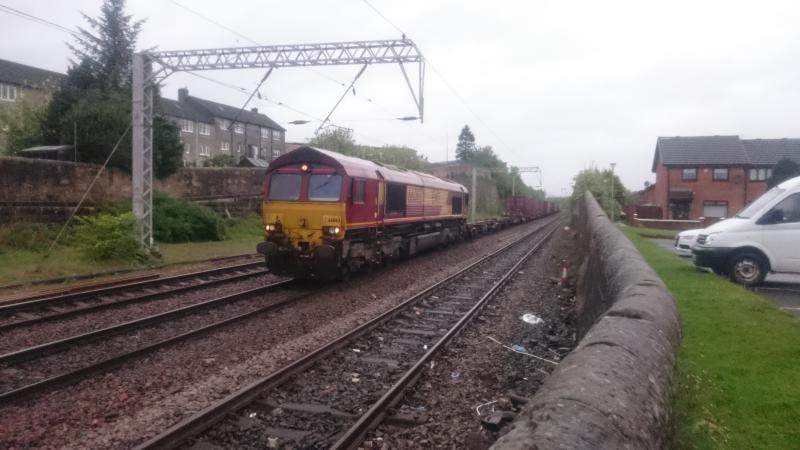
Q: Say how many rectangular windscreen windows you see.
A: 2